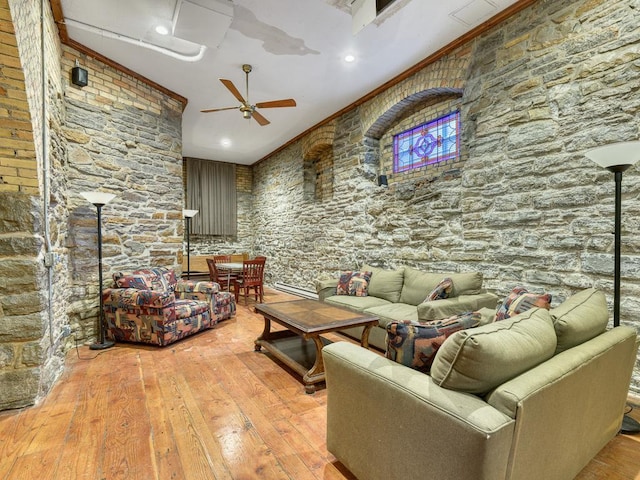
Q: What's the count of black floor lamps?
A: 3